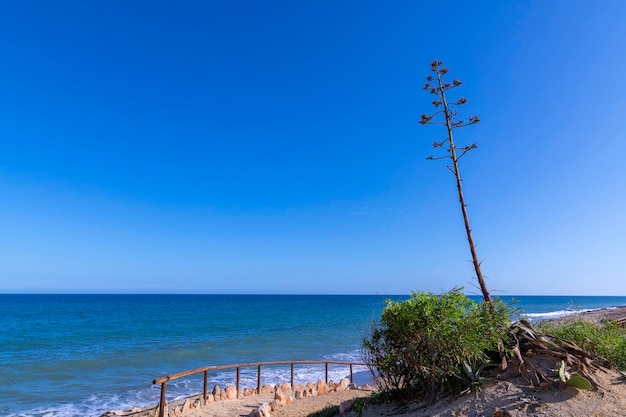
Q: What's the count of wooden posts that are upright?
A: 7